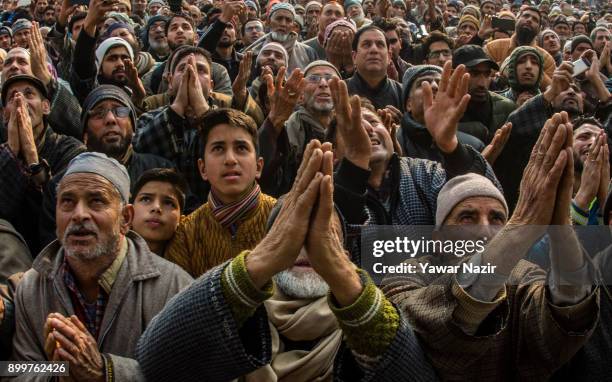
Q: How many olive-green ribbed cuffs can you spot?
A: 2